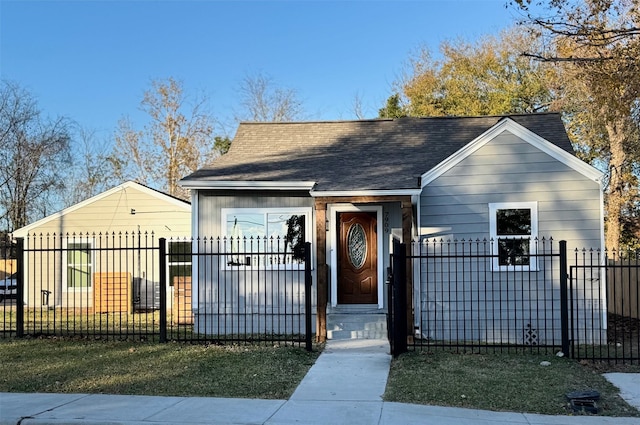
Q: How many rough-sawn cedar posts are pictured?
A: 2